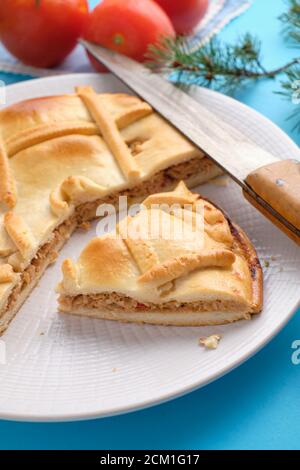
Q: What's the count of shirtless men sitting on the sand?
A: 0